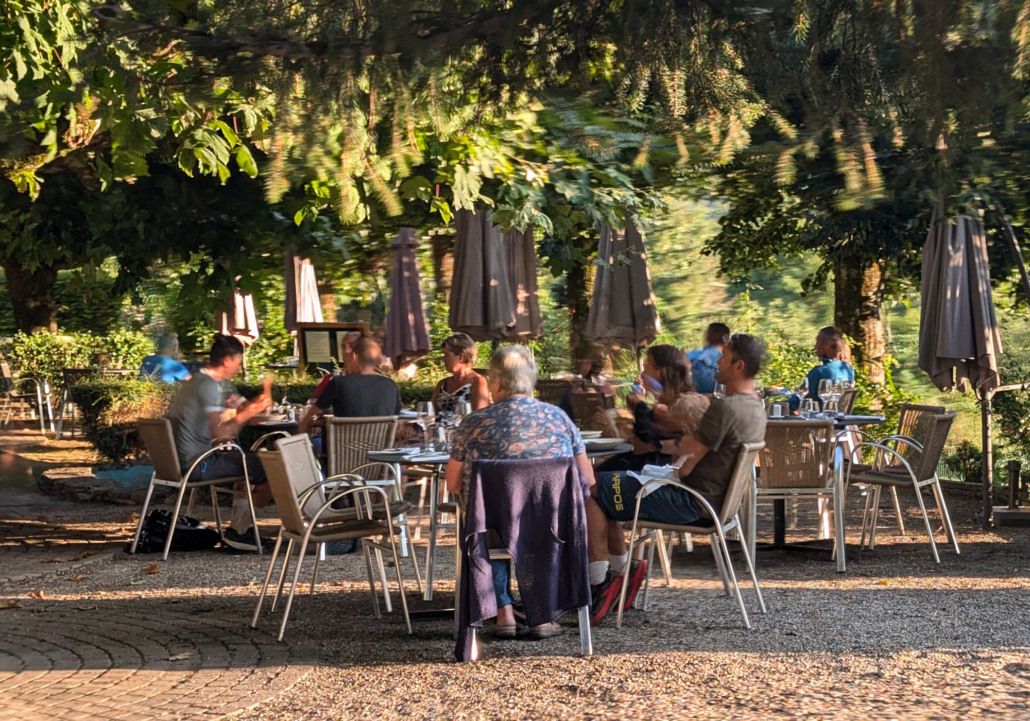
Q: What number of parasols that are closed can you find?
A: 7